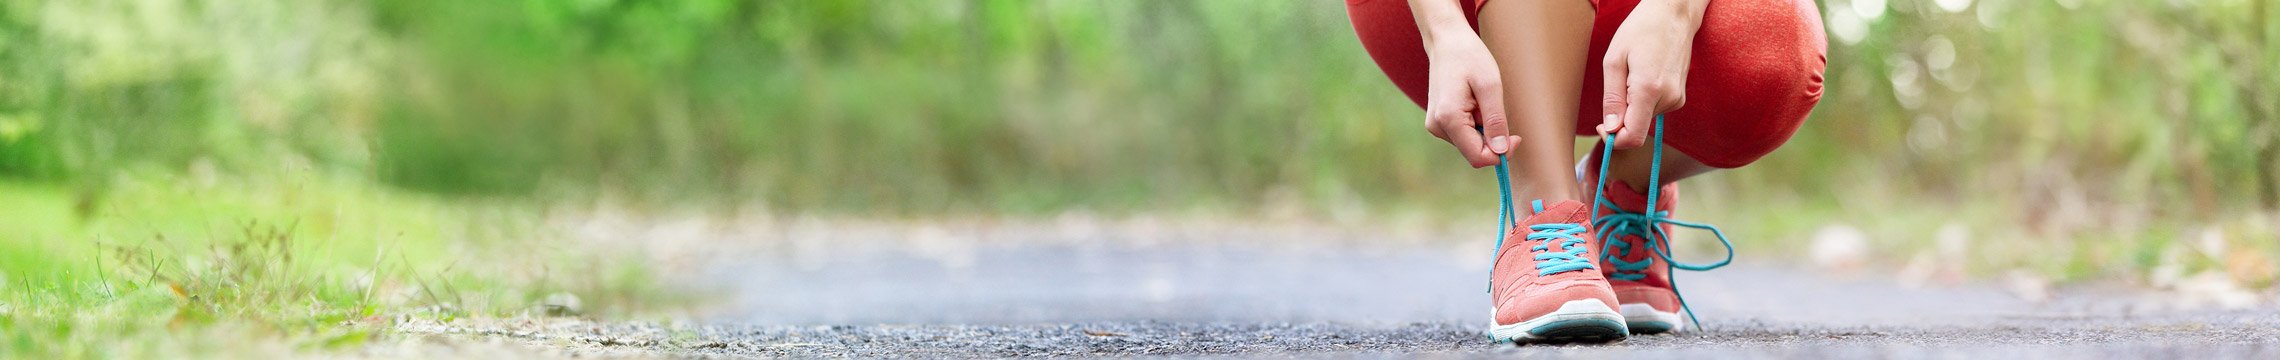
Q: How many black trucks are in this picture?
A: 0